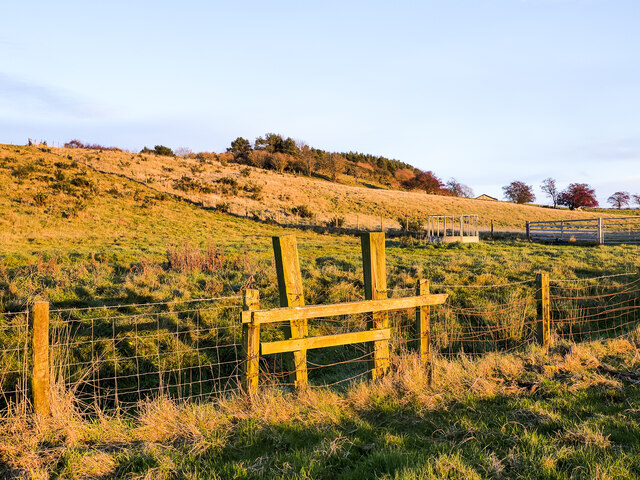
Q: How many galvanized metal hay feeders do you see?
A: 1